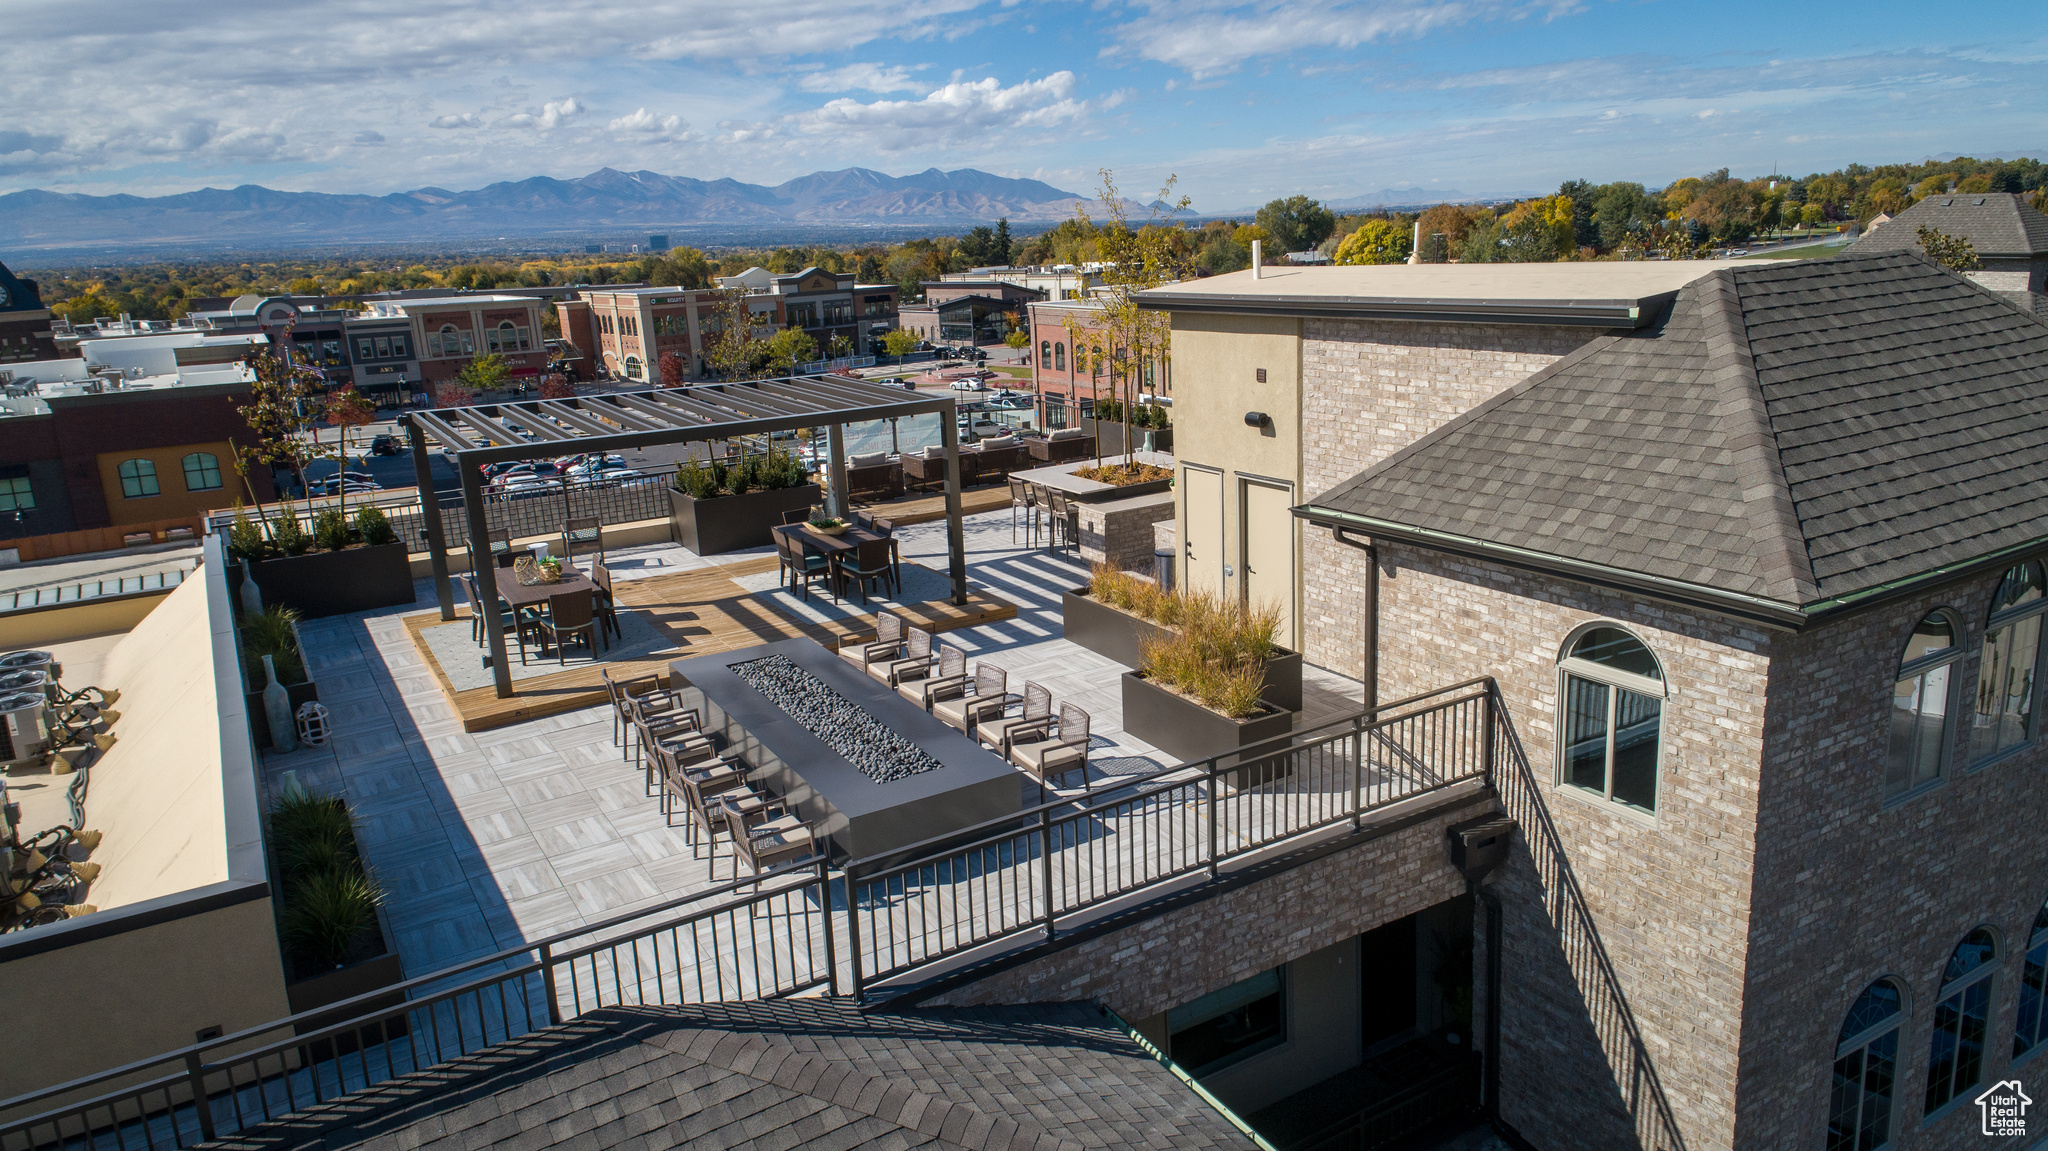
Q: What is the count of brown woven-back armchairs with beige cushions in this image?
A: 12